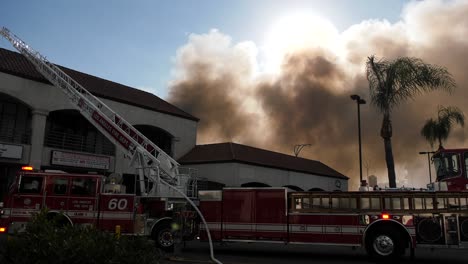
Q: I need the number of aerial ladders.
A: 1